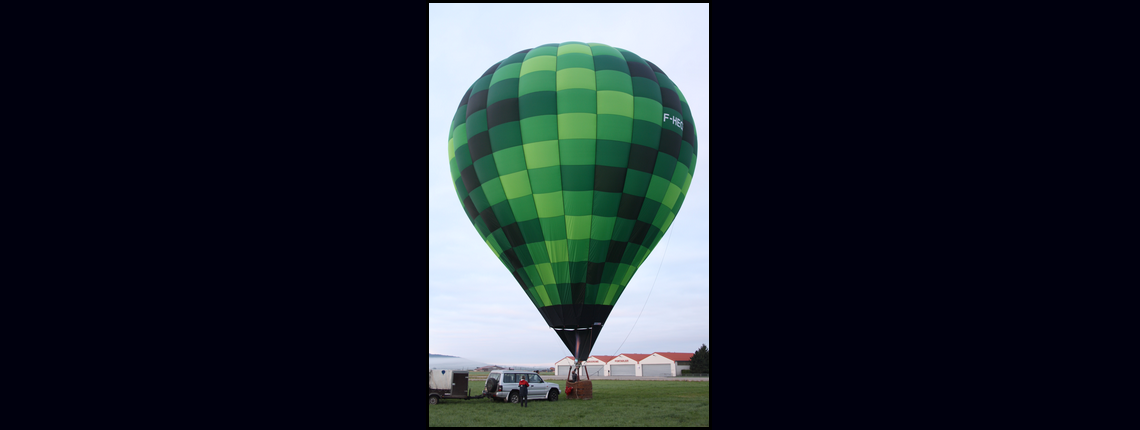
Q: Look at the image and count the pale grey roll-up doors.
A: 4